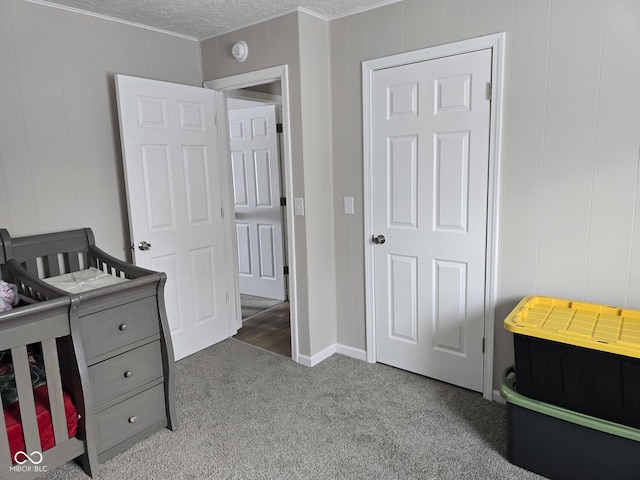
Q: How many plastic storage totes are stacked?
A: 2